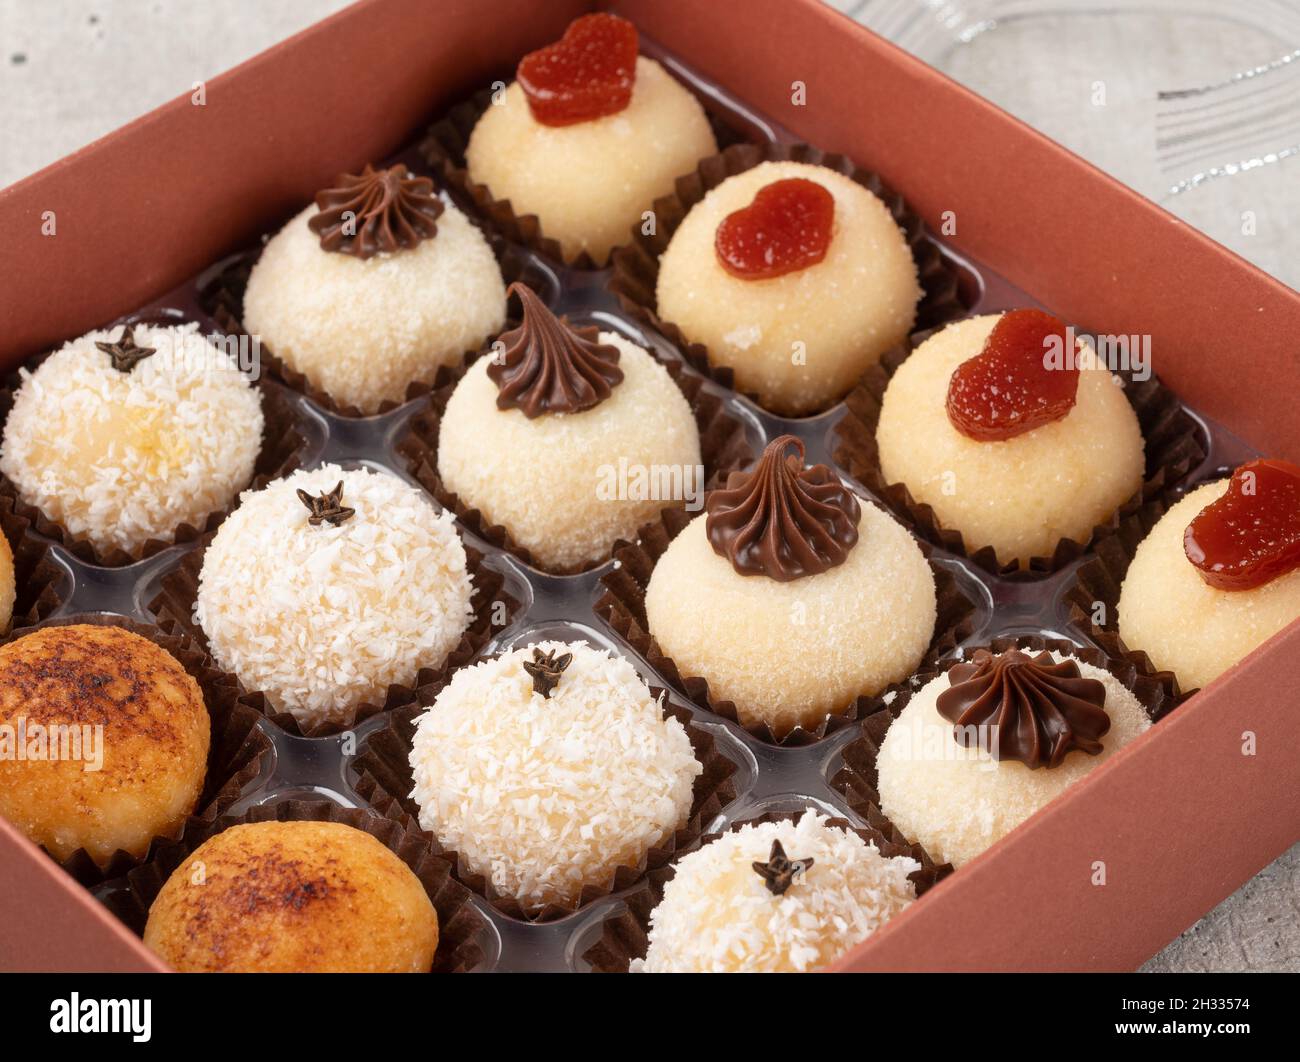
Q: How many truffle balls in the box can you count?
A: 15